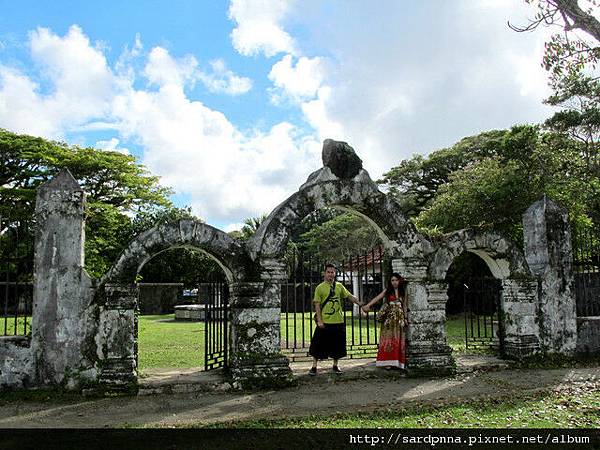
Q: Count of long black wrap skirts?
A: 1